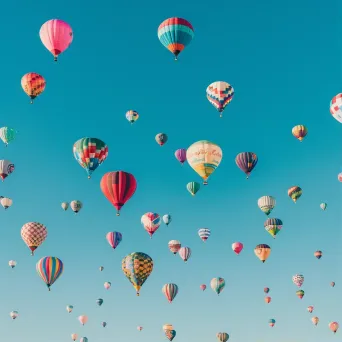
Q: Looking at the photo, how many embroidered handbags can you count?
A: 0